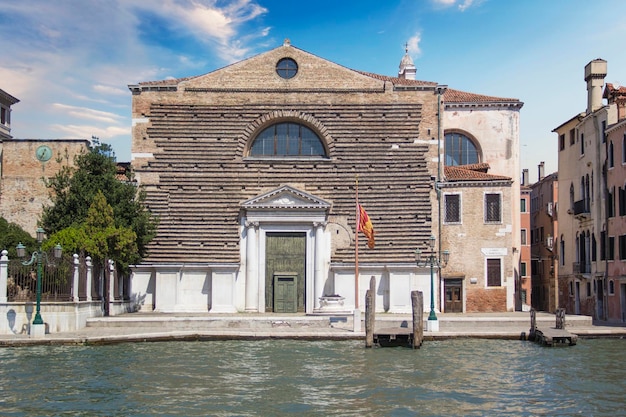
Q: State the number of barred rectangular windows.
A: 3